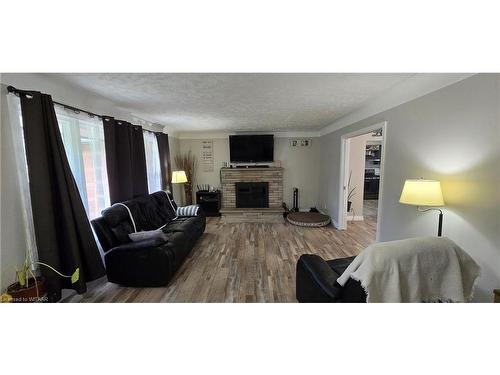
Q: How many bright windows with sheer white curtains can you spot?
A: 2